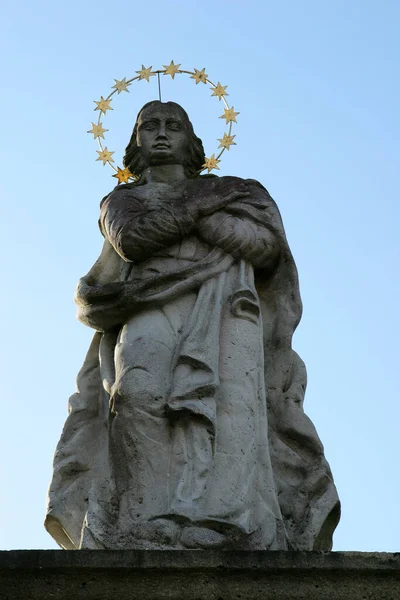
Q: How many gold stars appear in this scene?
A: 12